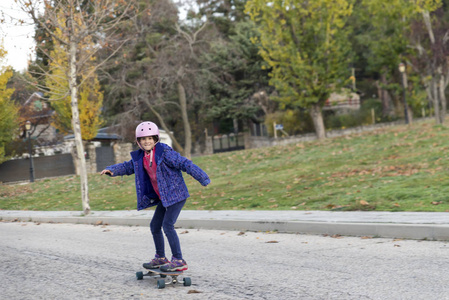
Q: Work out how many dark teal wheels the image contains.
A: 4